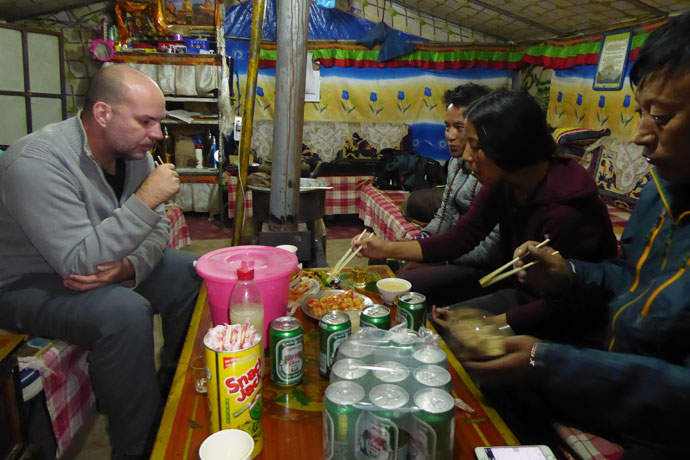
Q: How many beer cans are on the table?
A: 13